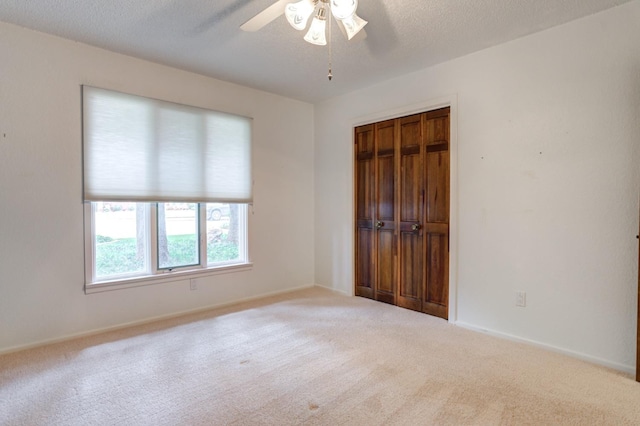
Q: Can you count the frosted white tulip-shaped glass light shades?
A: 4